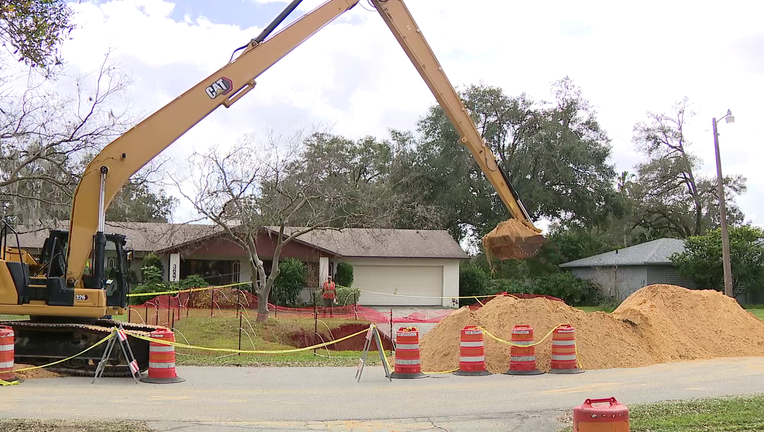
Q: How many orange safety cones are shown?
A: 7